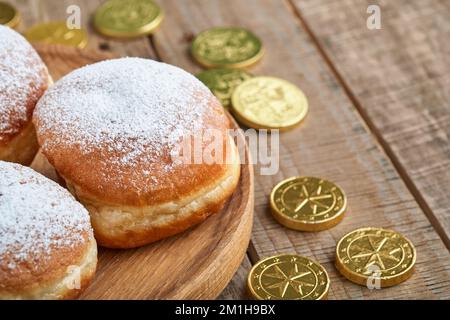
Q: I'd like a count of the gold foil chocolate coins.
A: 9